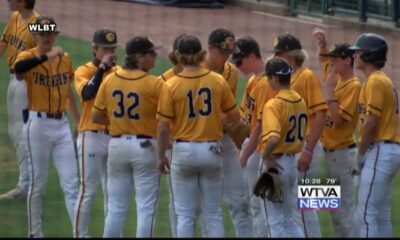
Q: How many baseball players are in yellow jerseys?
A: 12